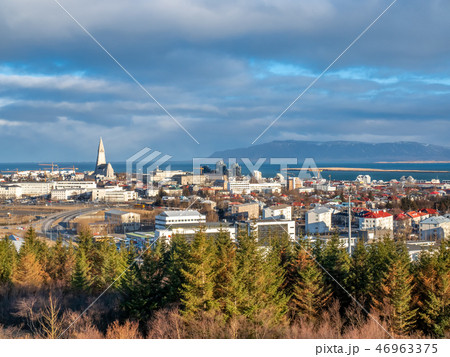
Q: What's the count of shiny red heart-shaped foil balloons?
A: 0